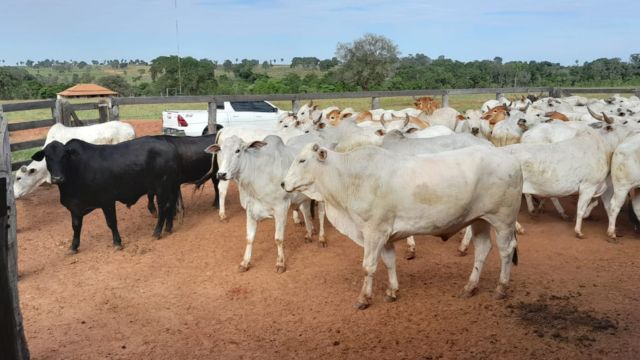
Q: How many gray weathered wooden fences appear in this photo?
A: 1